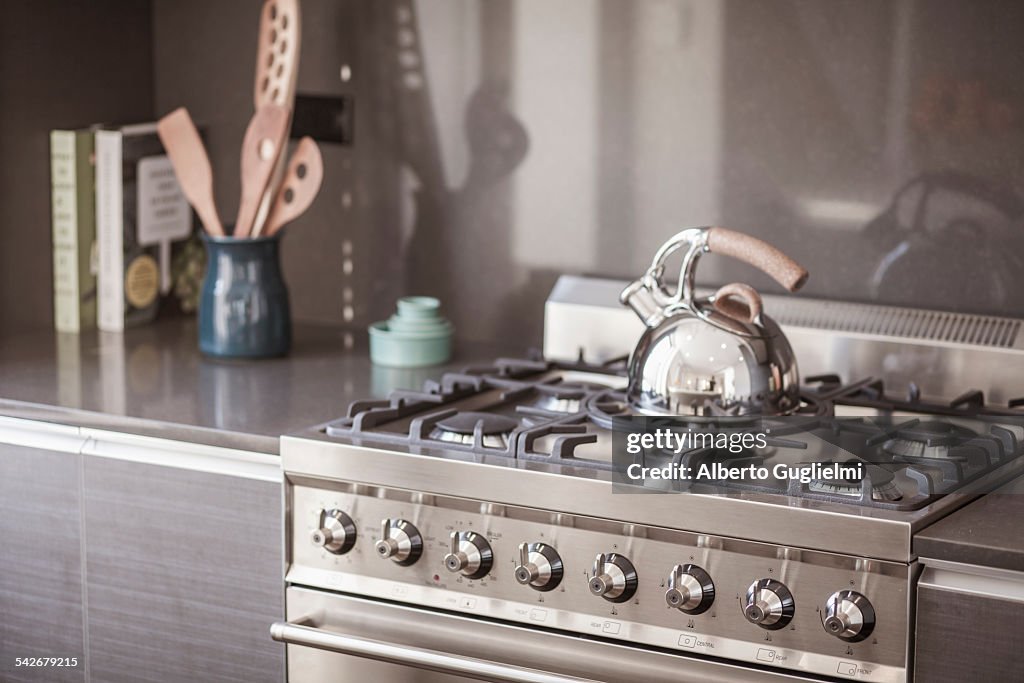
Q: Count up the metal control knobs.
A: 8